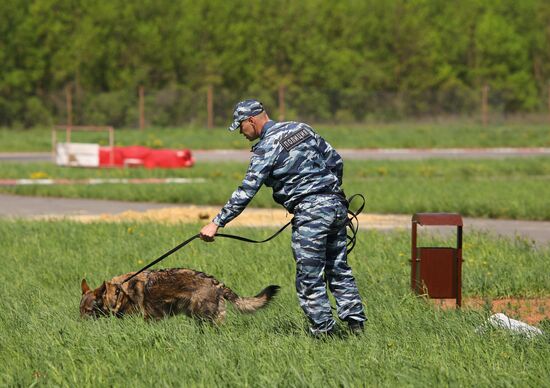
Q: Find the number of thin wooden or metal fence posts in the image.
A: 5